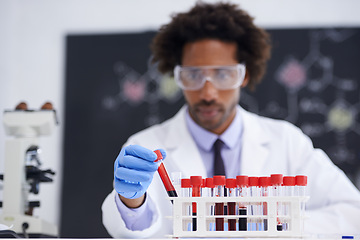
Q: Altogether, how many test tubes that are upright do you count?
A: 12